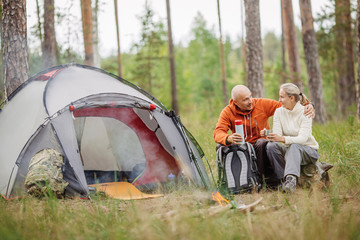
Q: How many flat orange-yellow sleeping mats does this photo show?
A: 1